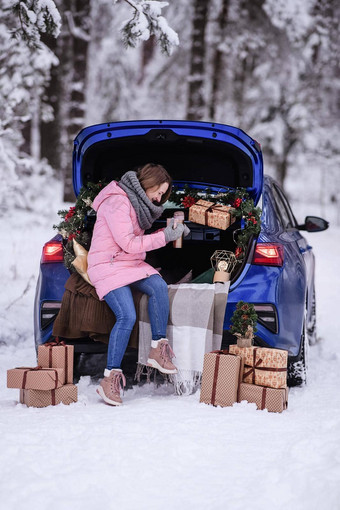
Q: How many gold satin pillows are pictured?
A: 1